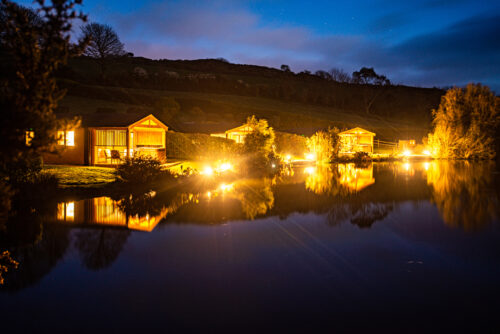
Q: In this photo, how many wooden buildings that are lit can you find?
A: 3